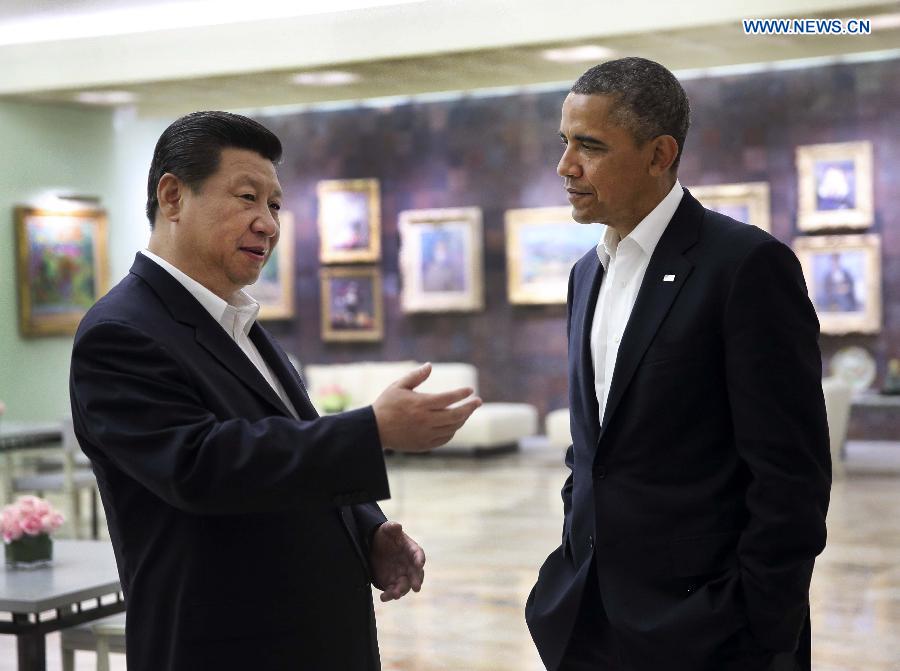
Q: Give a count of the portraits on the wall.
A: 9